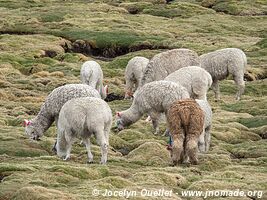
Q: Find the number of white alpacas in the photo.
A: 9